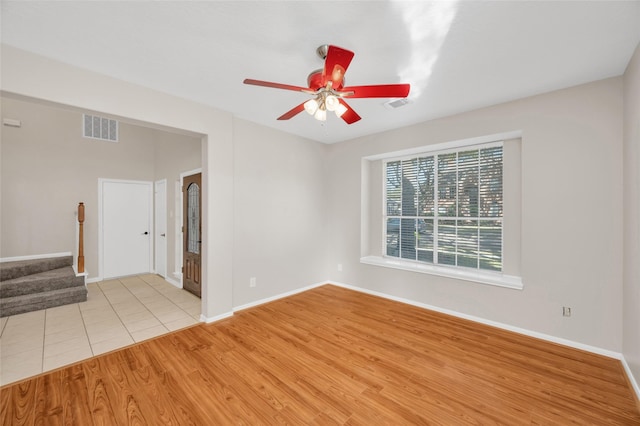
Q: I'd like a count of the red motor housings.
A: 1